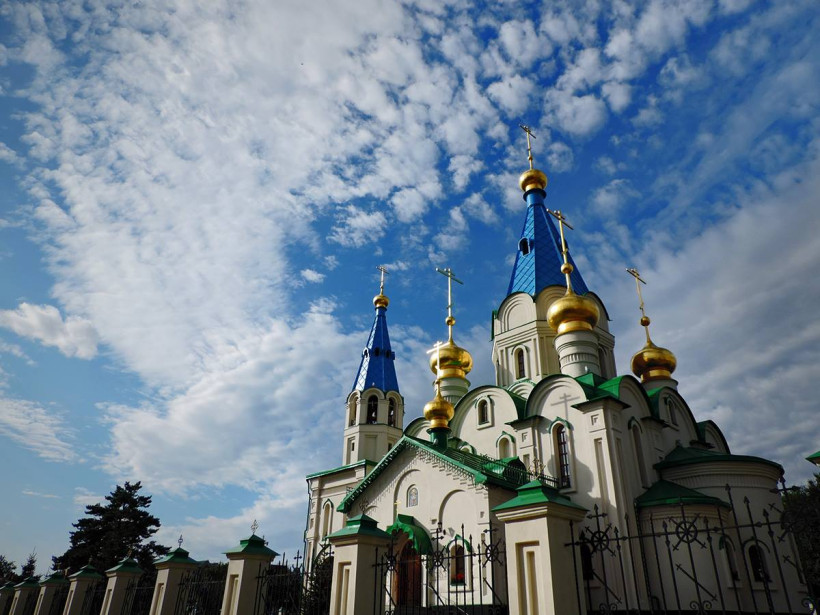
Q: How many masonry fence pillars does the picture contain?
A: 9